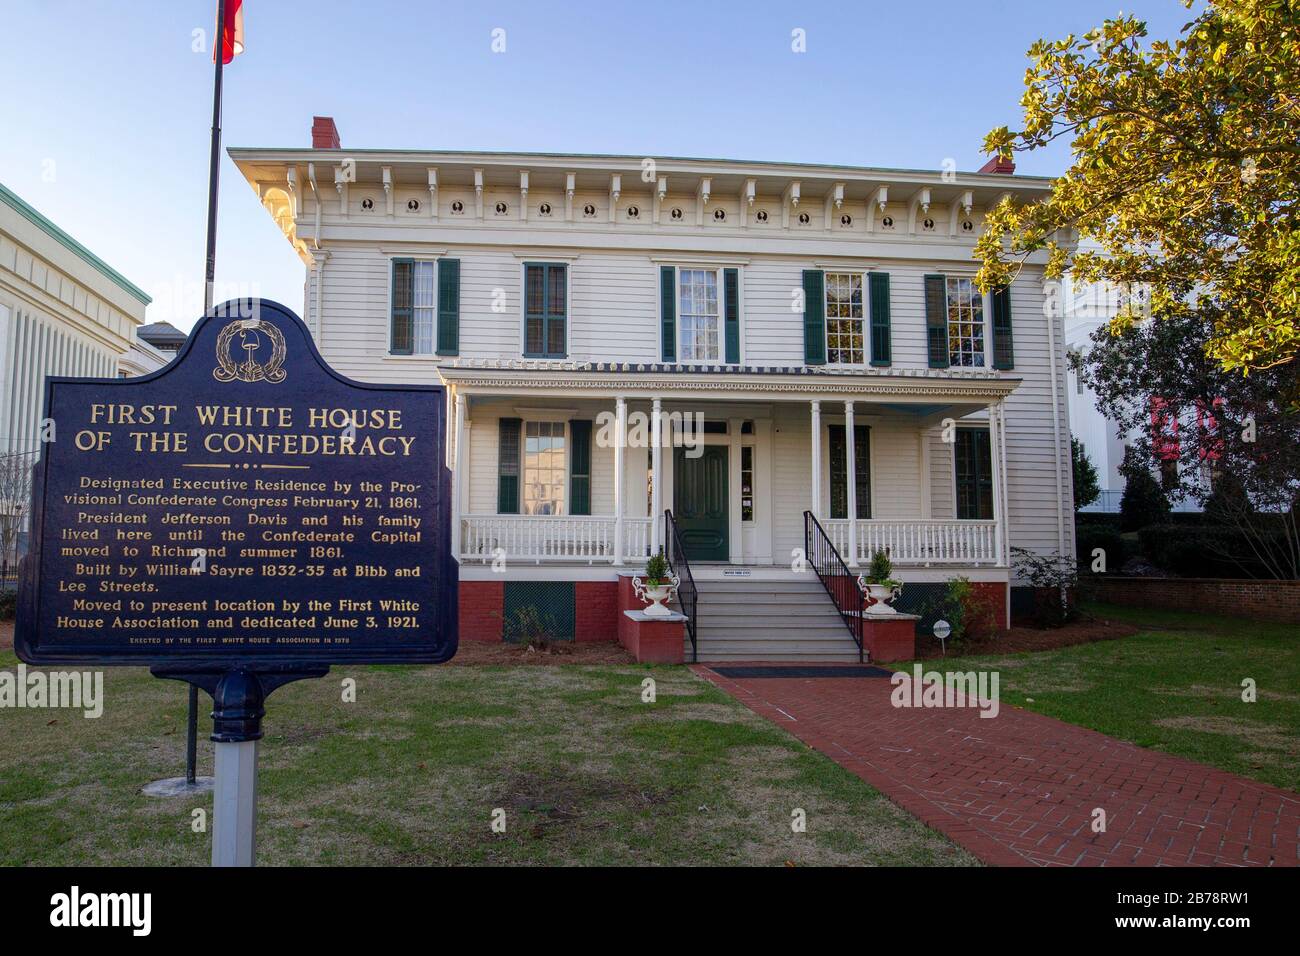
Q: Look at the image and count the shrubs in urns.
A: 2